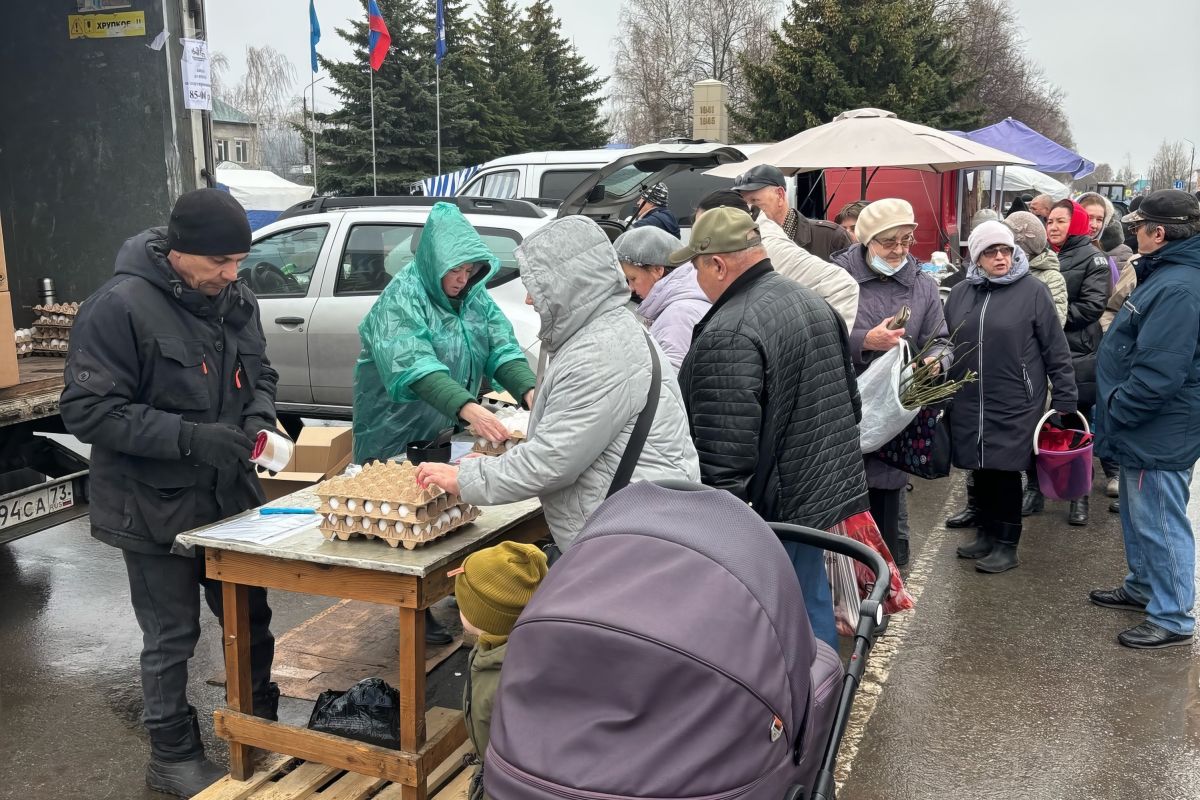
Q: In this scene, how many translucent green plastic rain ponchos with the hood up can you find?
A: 1